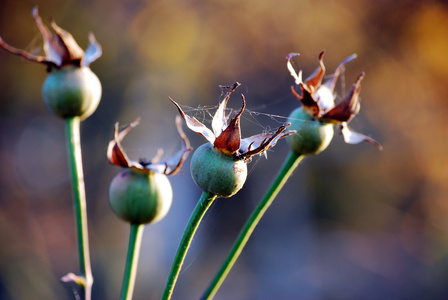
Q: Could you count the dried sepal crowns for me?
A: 4